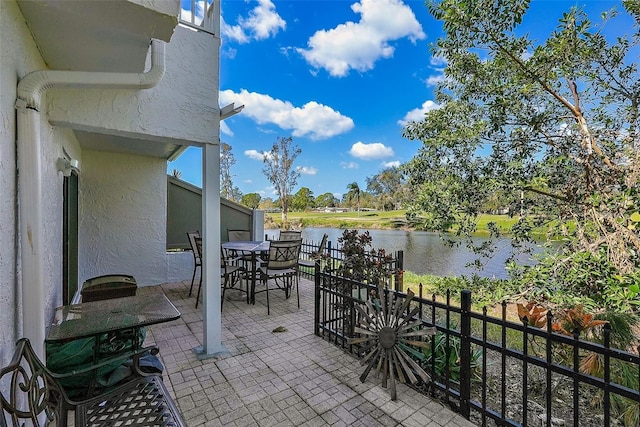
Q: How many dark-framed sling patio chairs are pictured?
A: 6